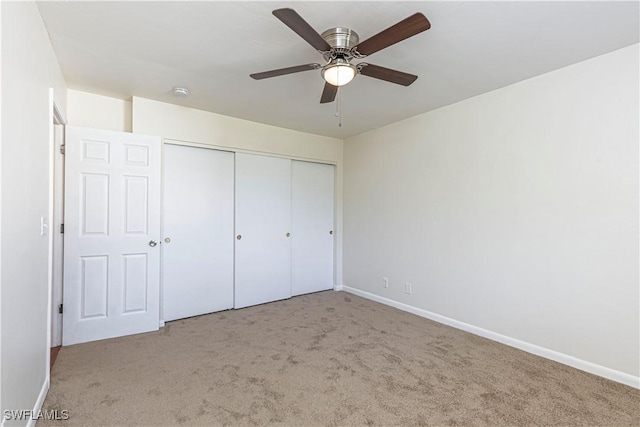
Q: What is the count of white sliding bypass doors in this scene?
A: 3